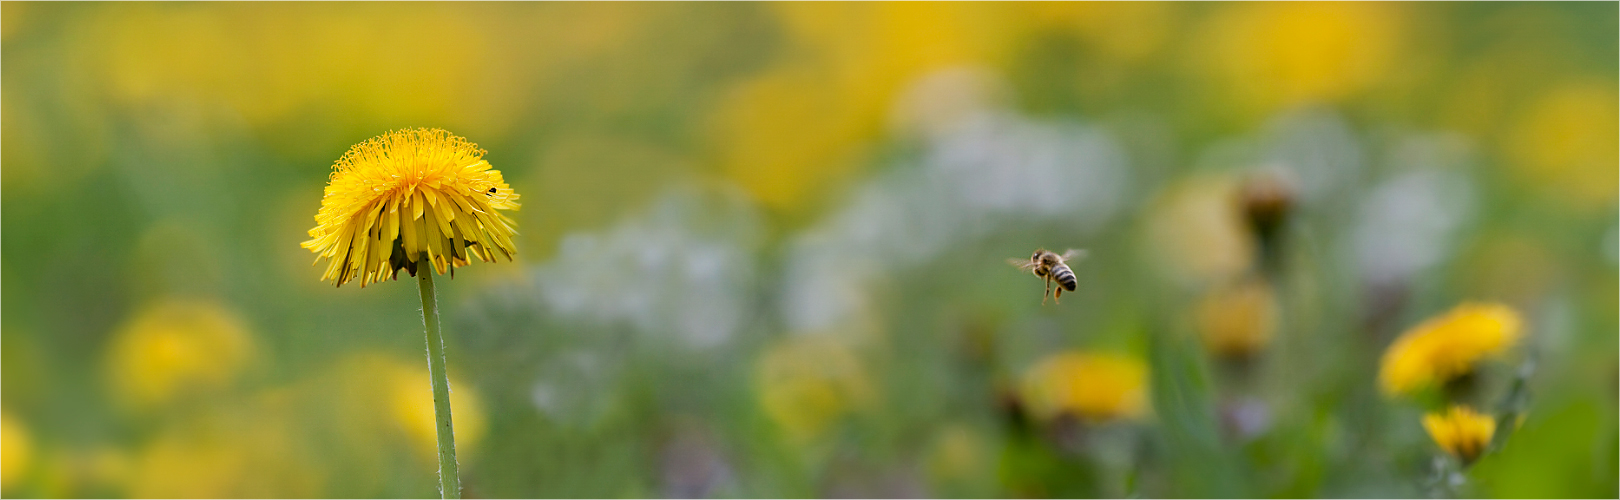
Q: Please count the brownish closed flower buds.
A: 1